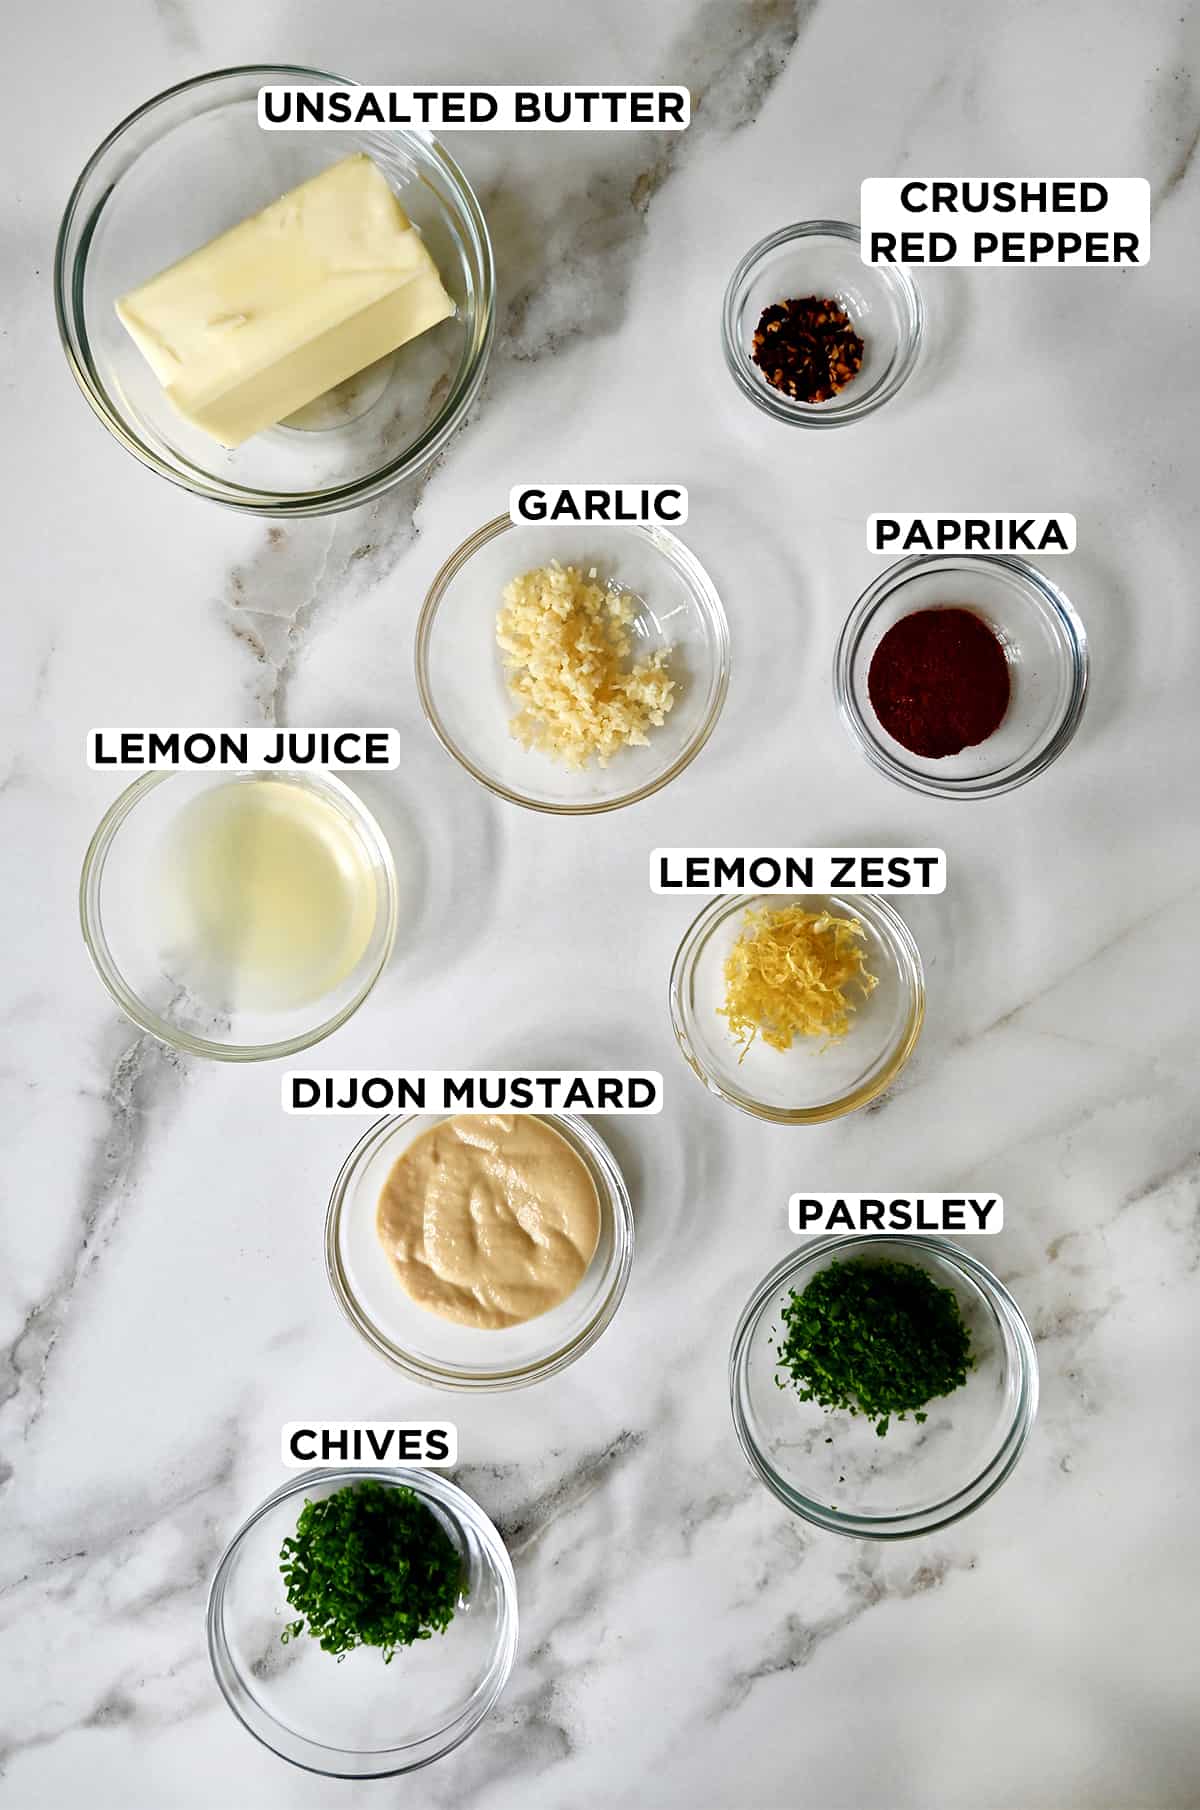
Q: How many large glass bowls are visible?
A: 1